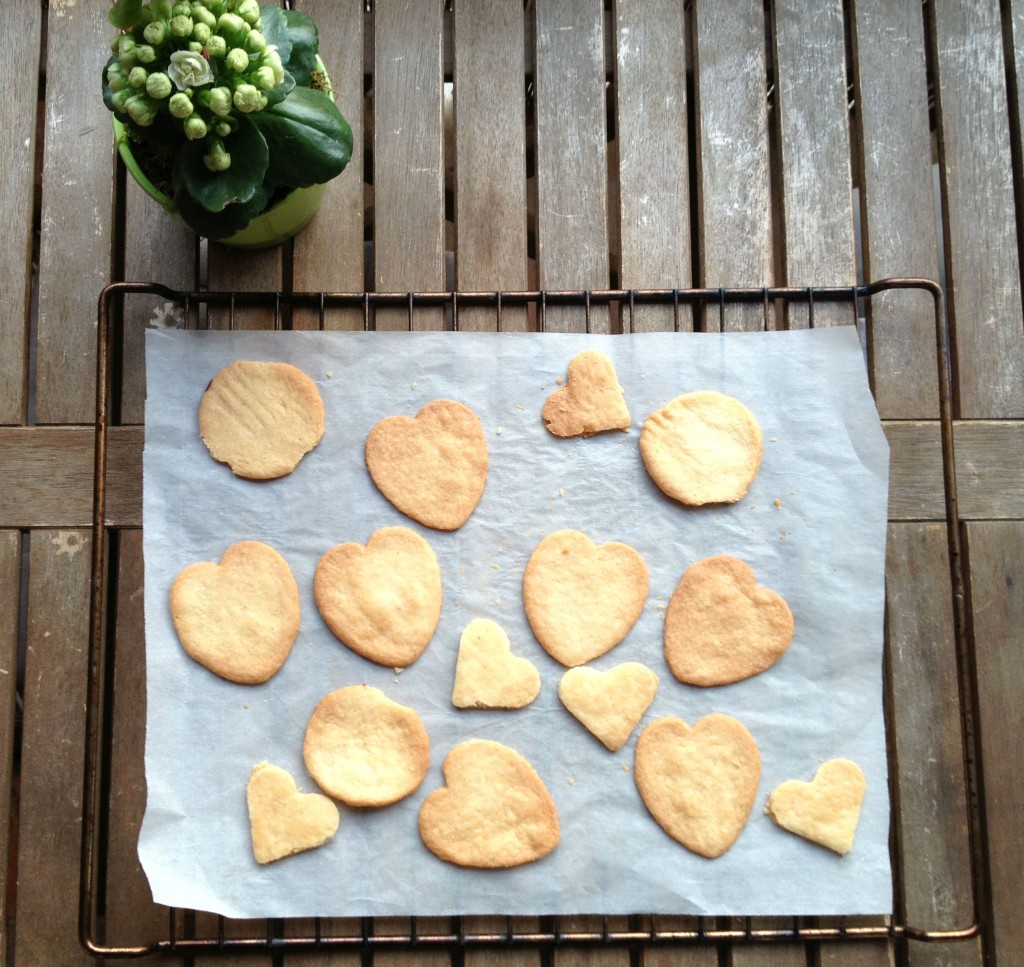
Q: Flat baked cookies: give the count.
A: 15